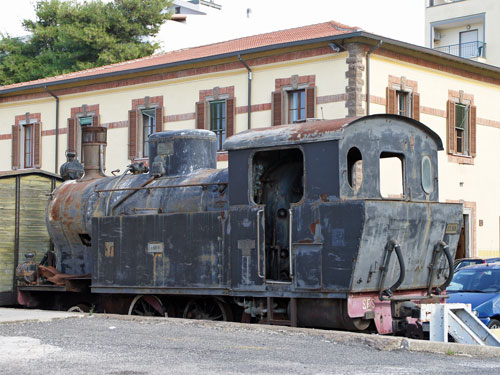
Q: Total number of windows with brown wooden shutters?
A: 7